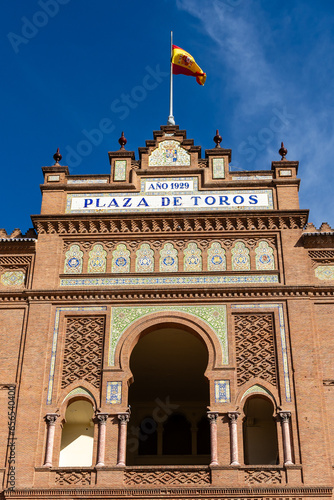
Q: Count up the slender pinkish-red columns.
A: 6